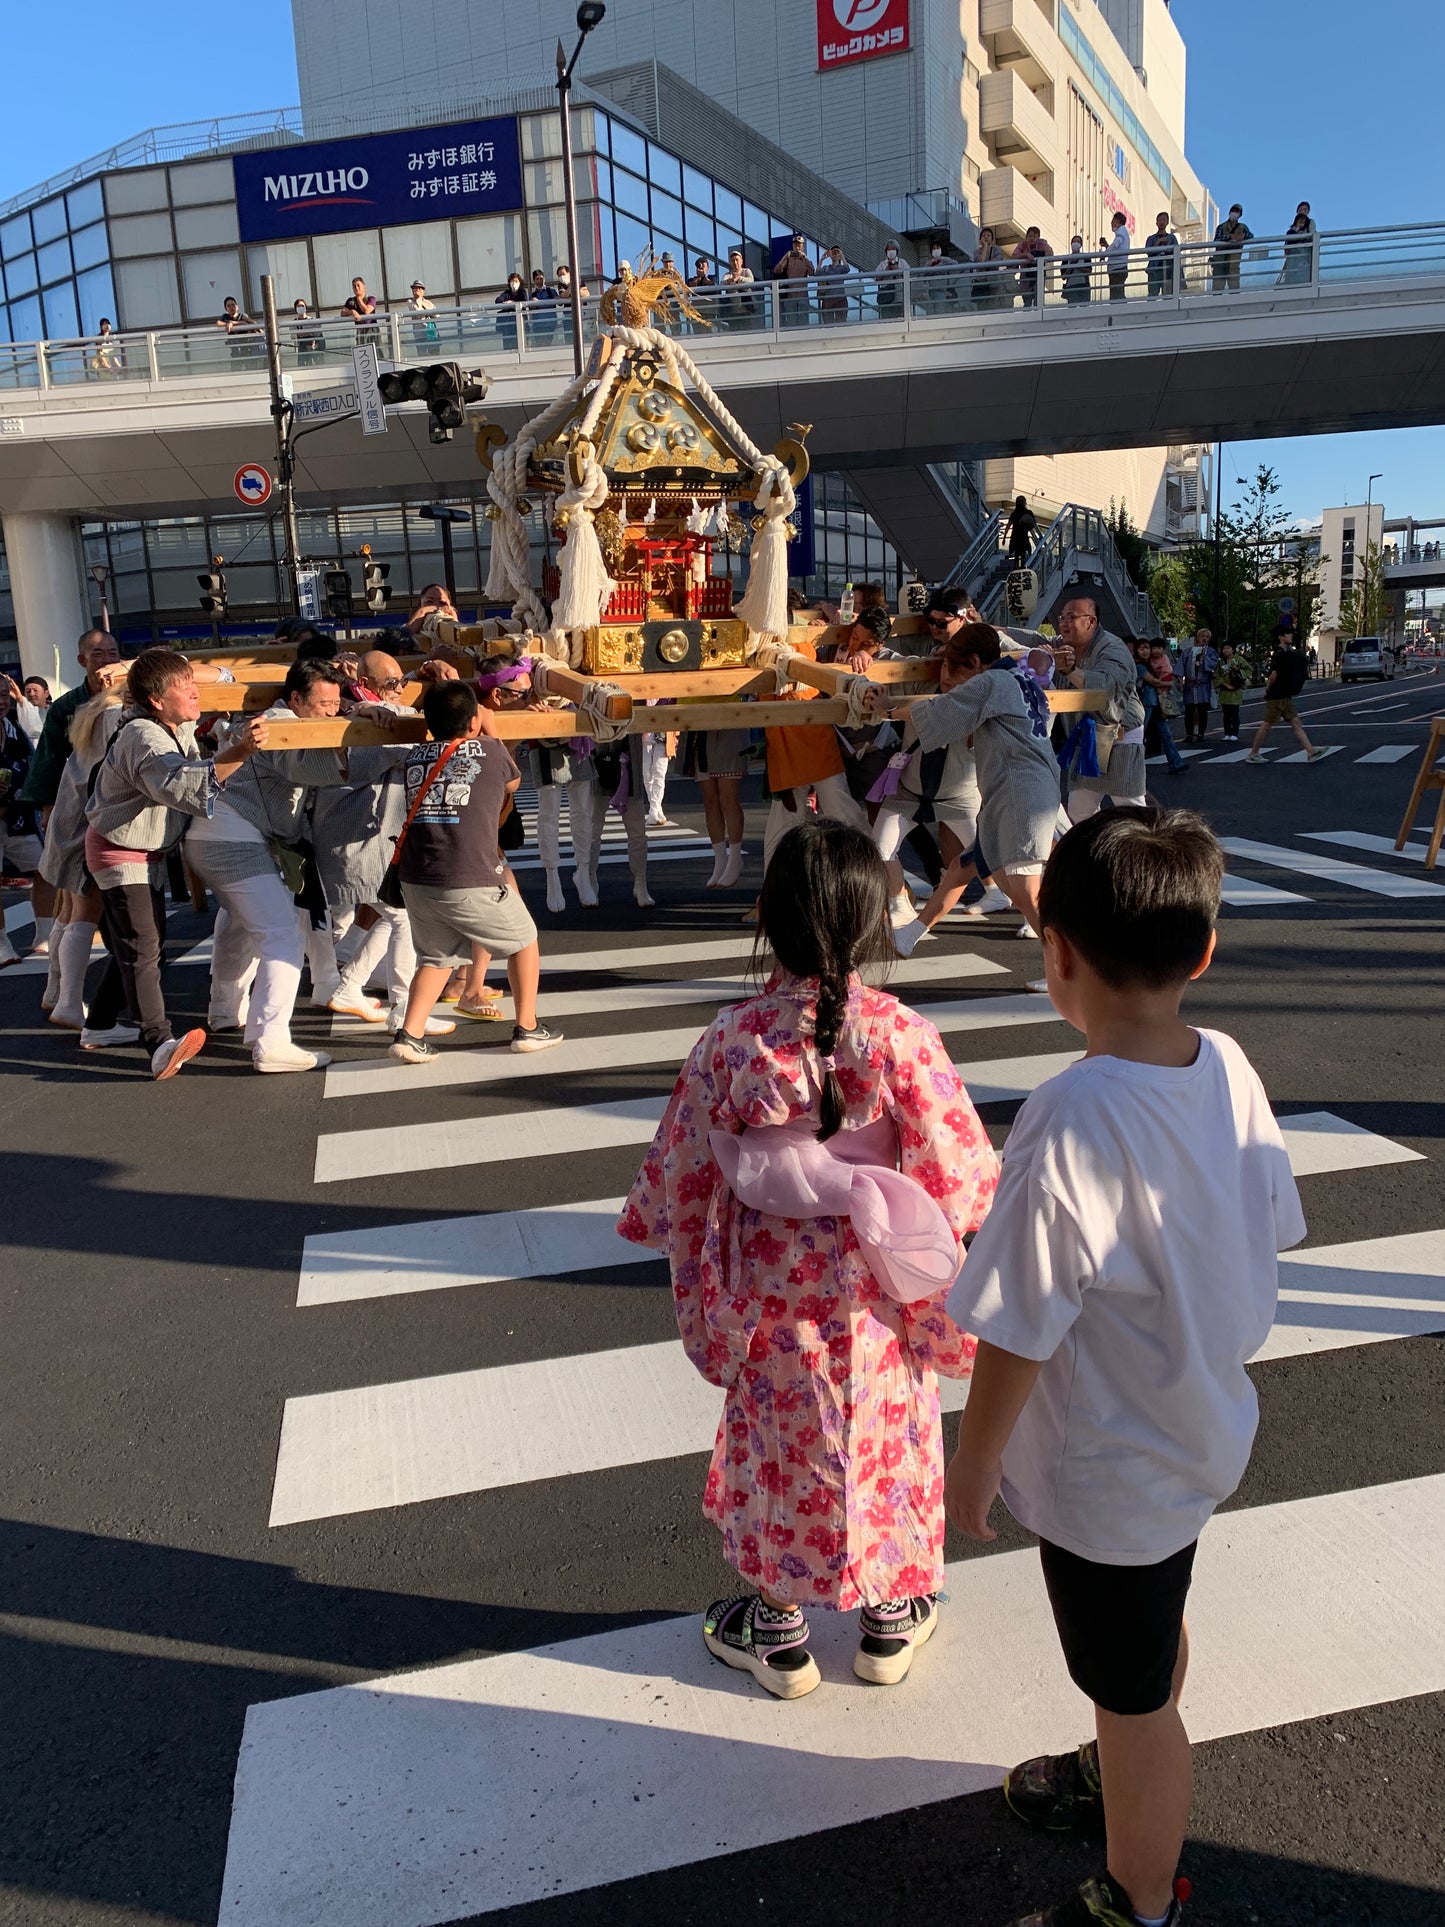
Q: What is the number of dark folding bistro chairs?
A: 0